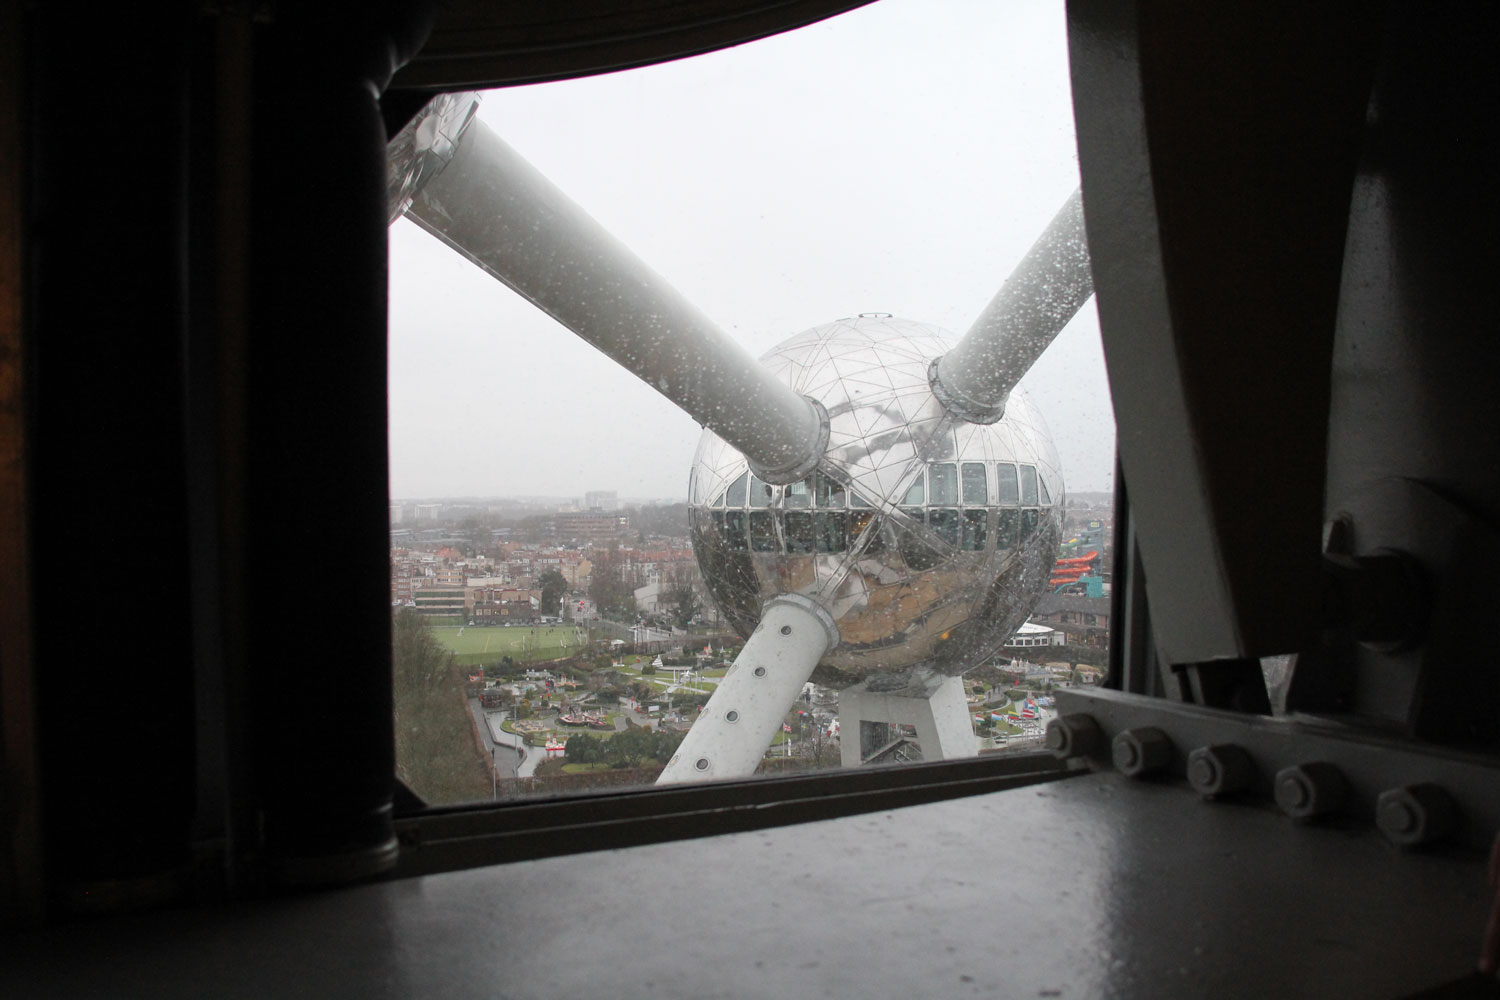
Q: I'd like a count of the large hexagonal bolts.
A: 5